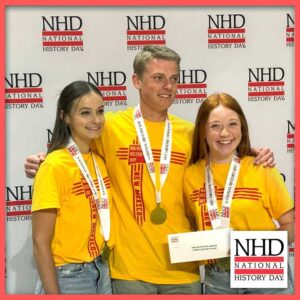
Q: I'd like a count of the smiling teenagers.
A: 3